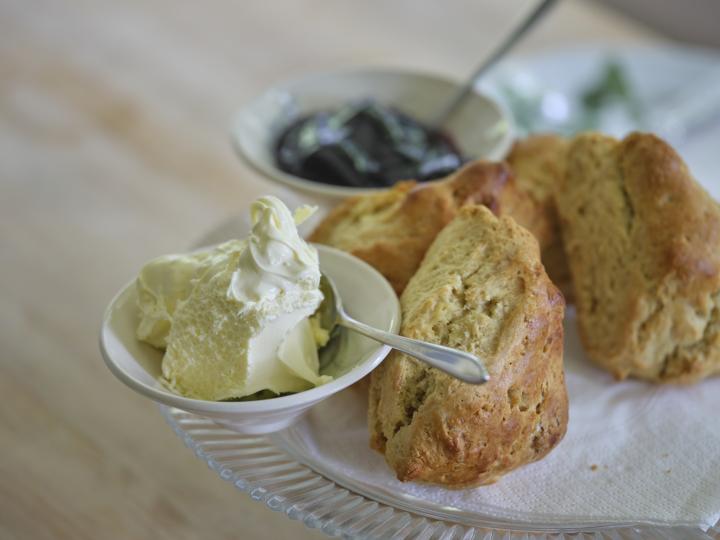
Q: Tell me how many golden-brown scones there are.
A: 4